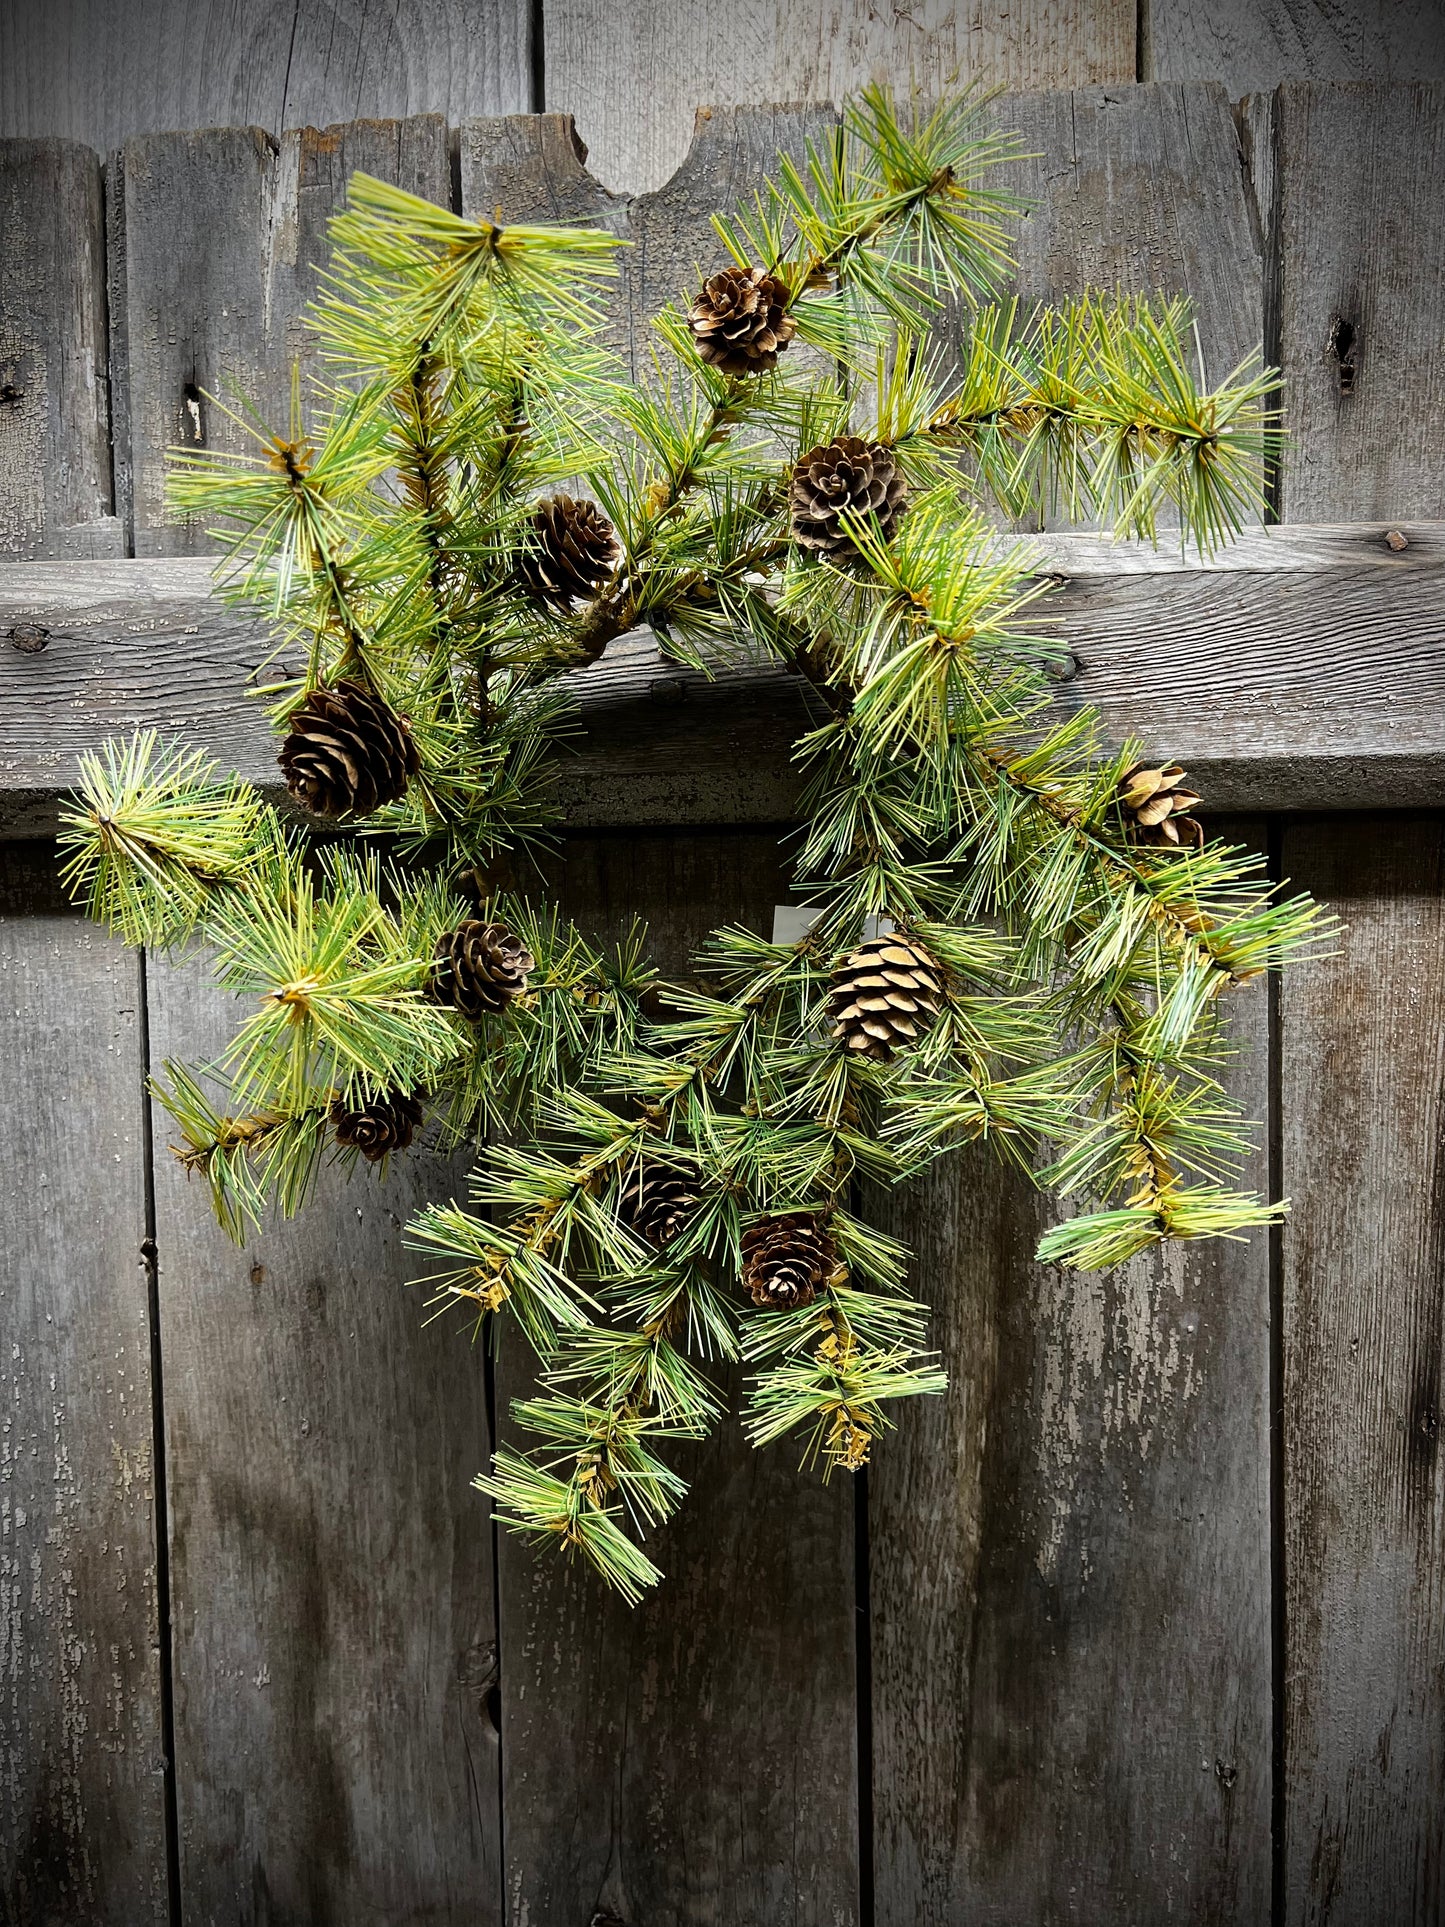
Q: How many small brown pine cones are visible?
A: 10